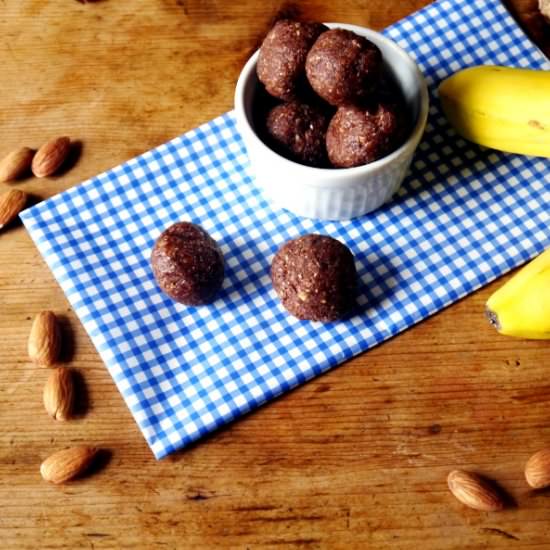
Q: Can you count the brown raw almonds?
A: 8